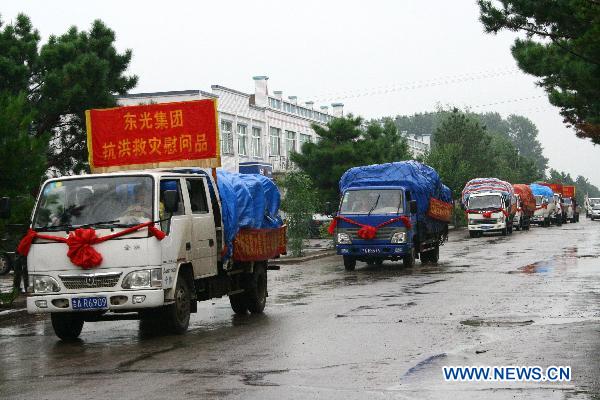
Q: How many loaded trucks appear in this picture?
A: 7